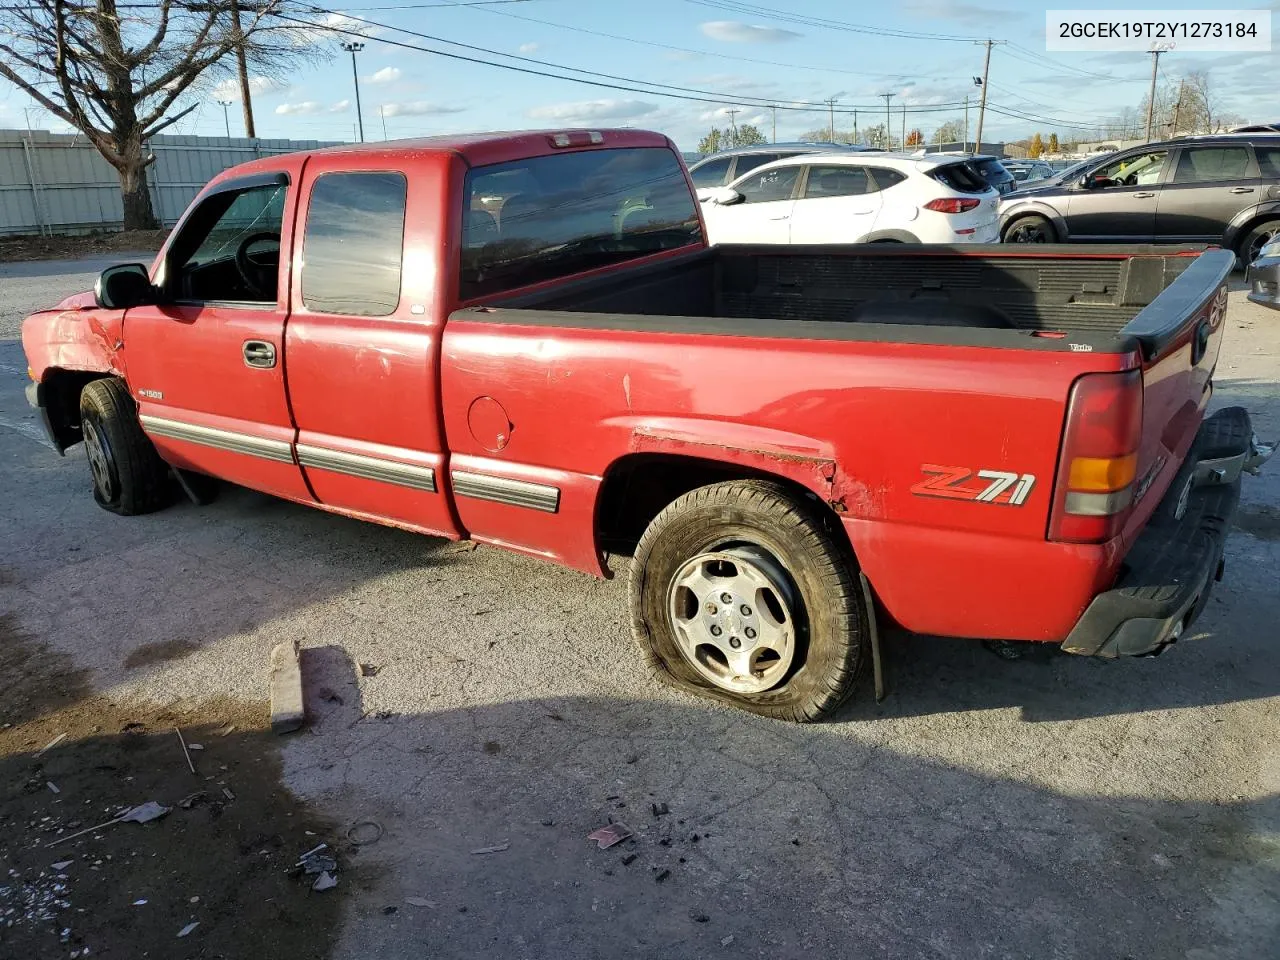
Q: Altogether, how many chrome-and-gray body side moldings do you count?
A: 3